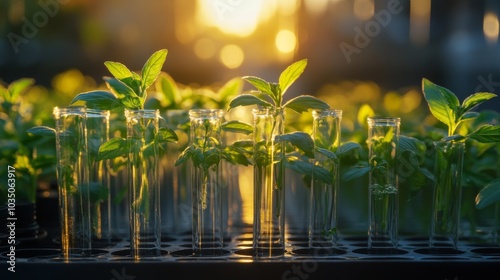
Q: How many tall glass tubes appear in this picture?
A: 8